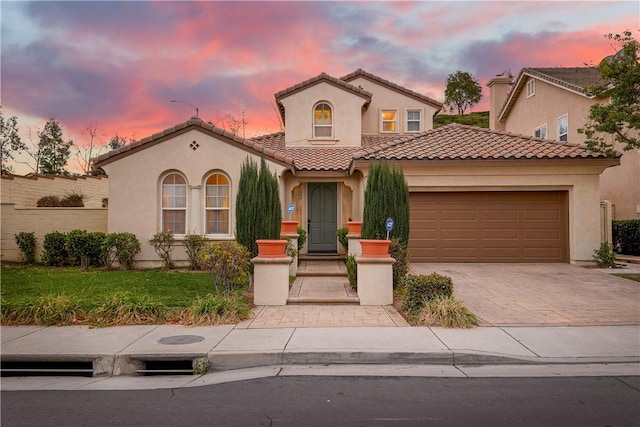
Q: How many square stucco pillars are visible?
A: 4